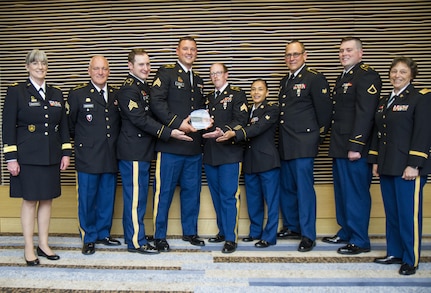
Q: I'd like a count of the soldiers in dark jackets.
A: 9